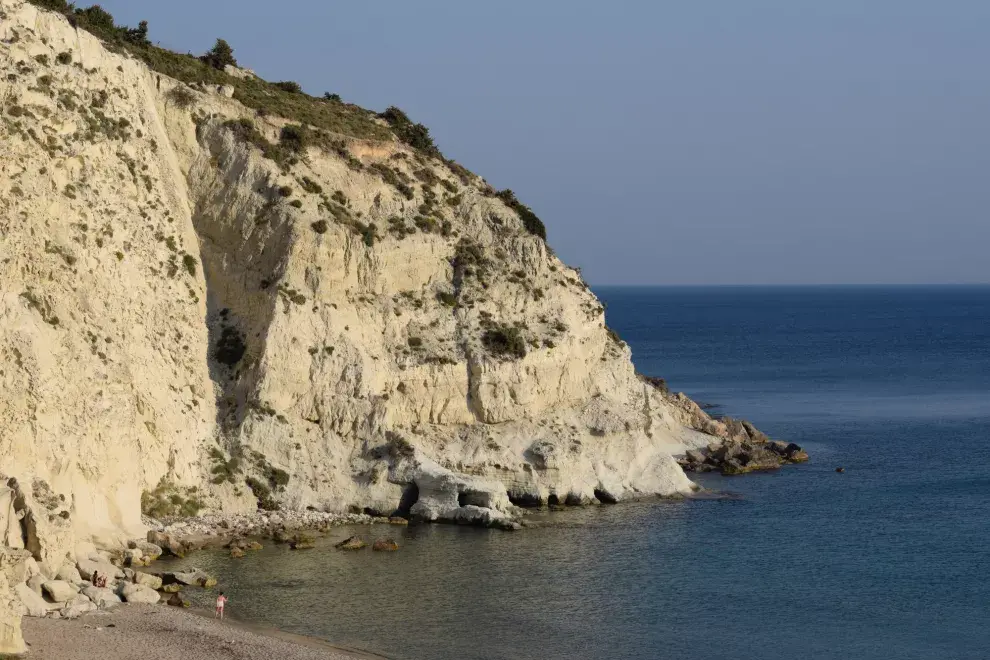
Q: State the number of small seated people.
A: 2